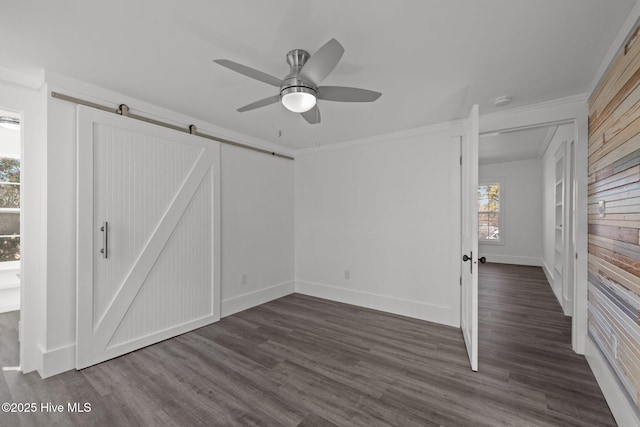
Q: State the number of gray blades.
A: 5